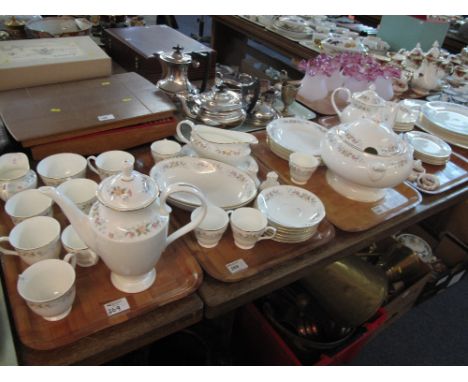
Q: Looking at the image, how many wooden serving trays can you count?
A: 4